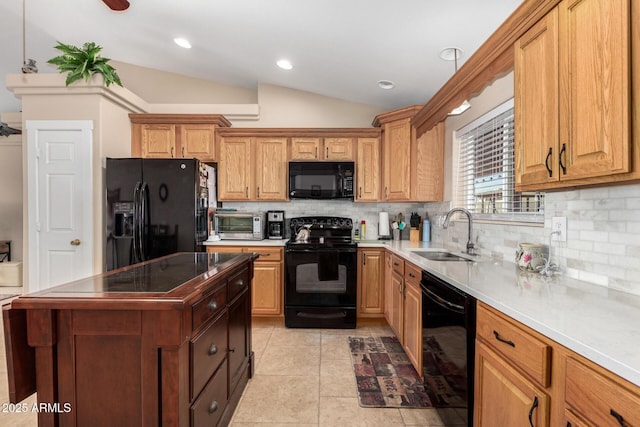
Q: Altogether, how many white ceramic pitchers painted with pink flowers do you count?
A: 1